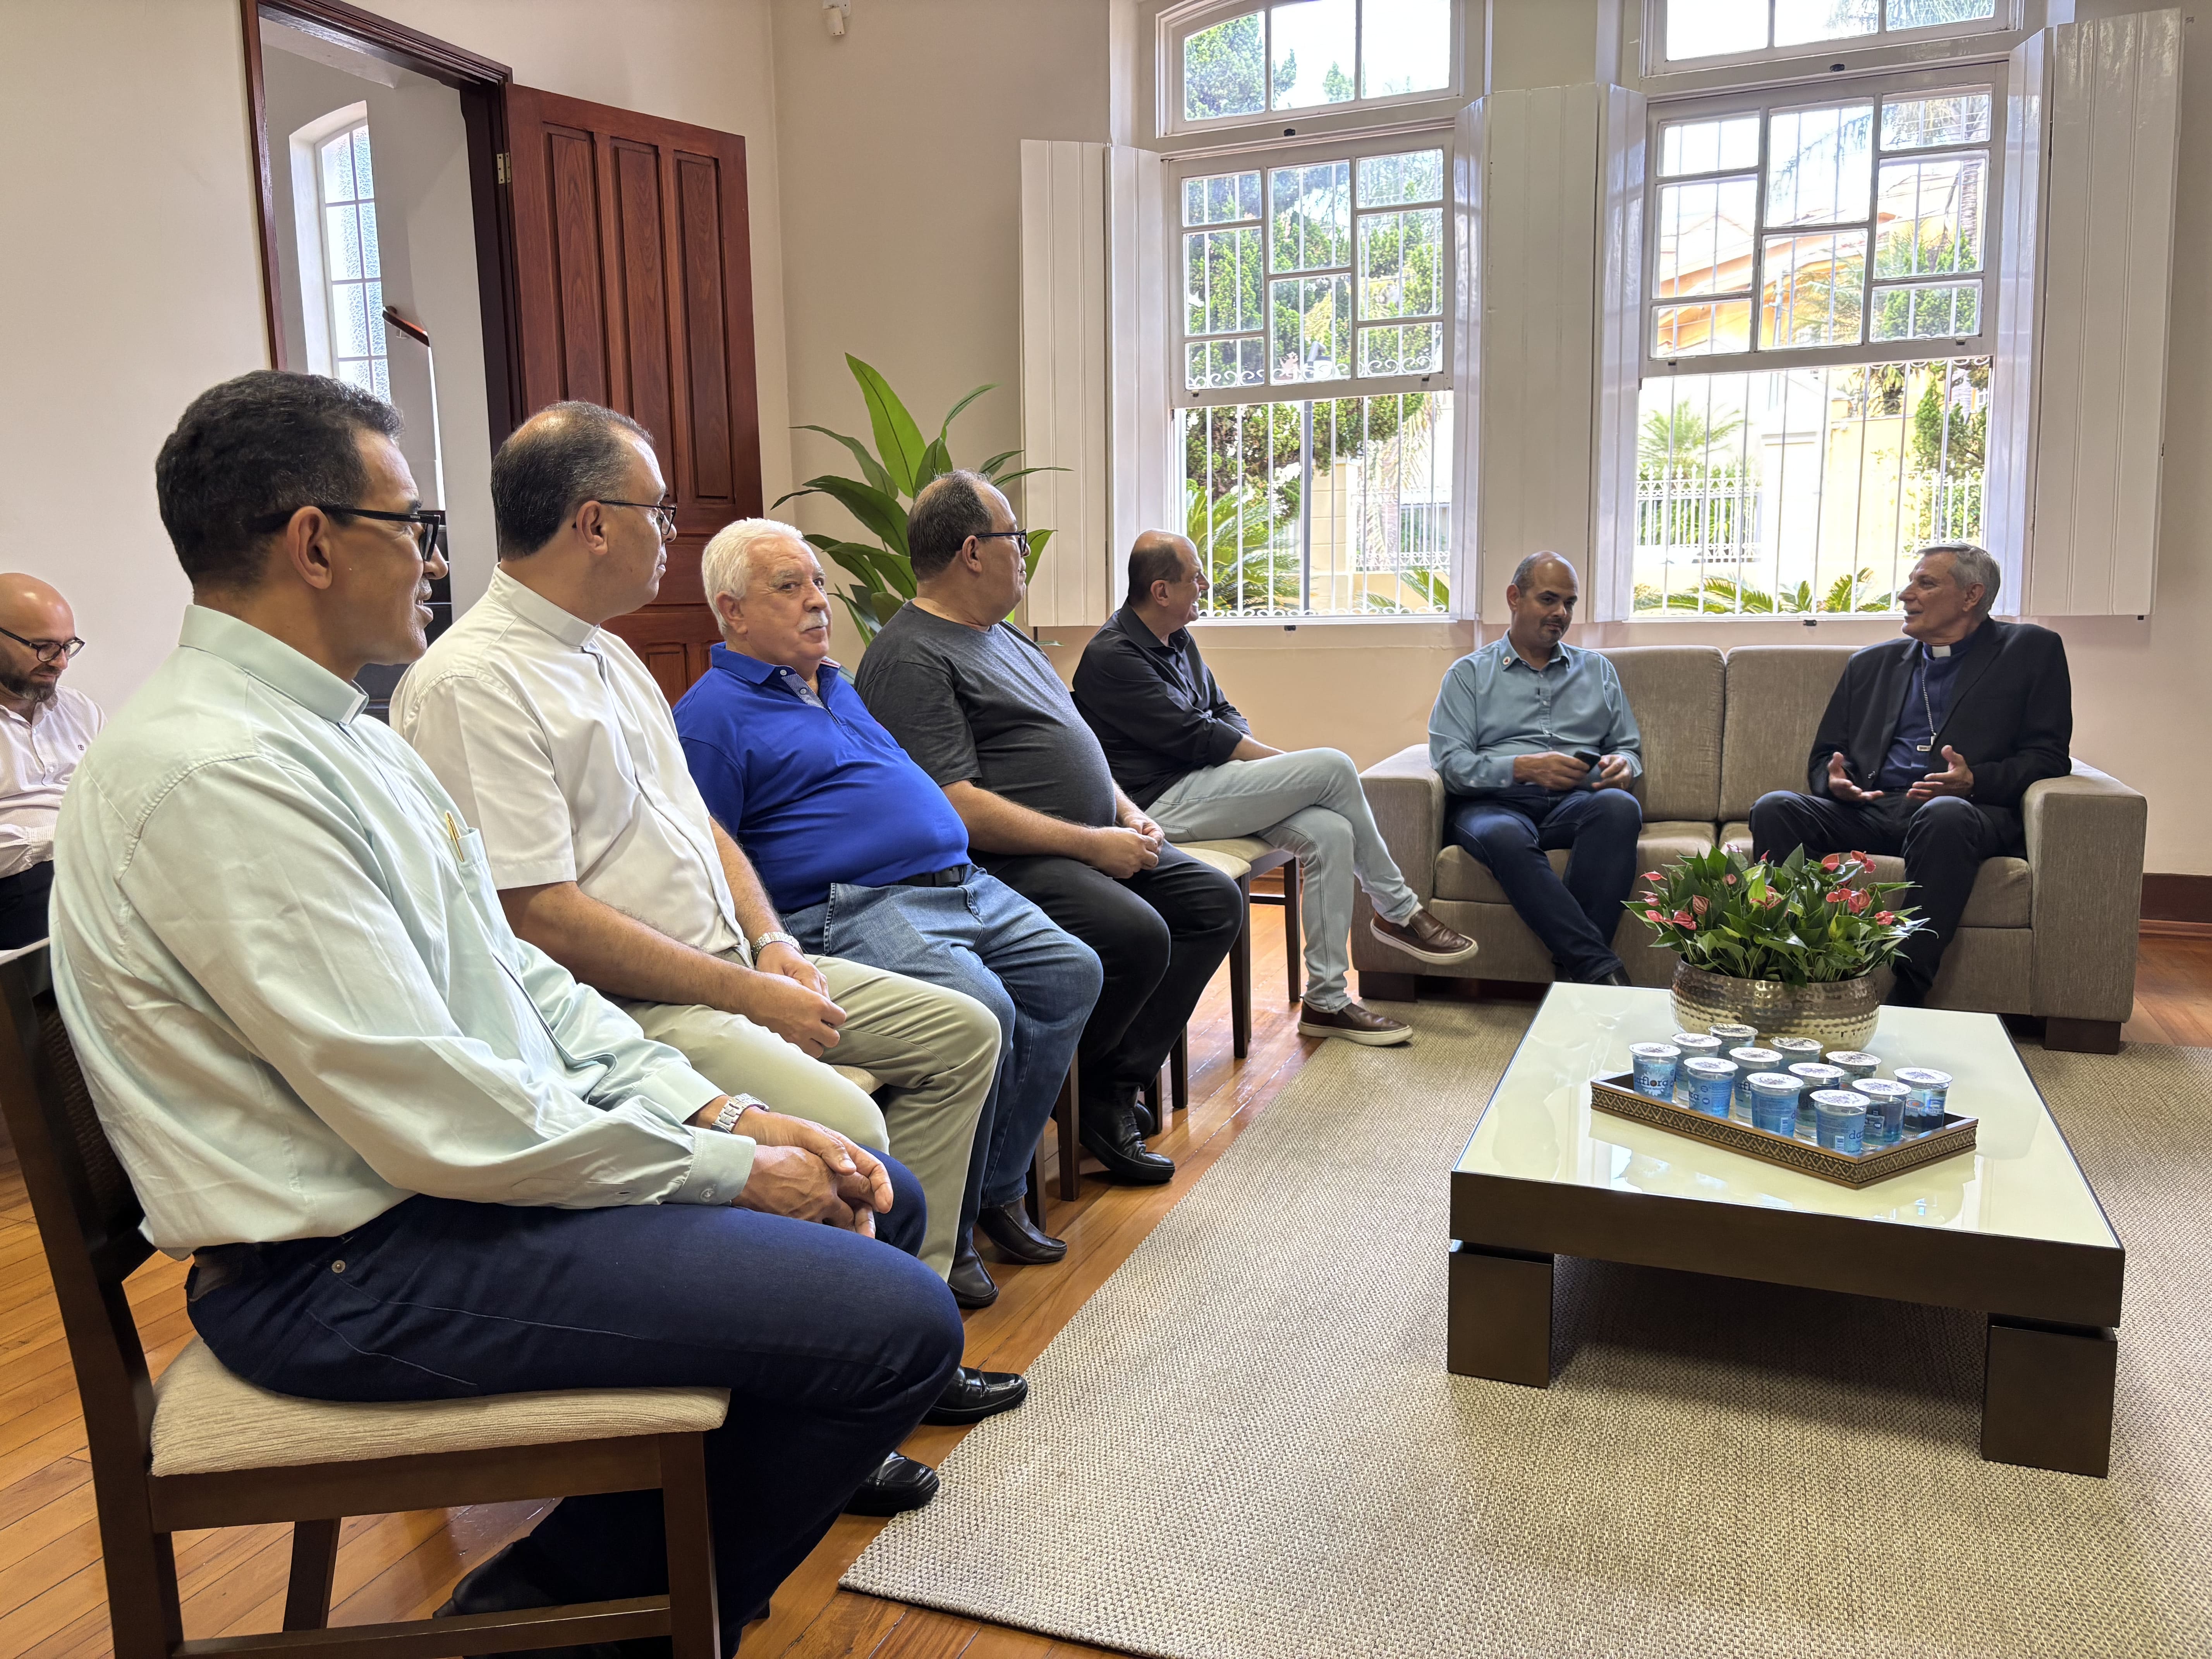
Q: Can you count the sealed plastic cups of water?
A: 12